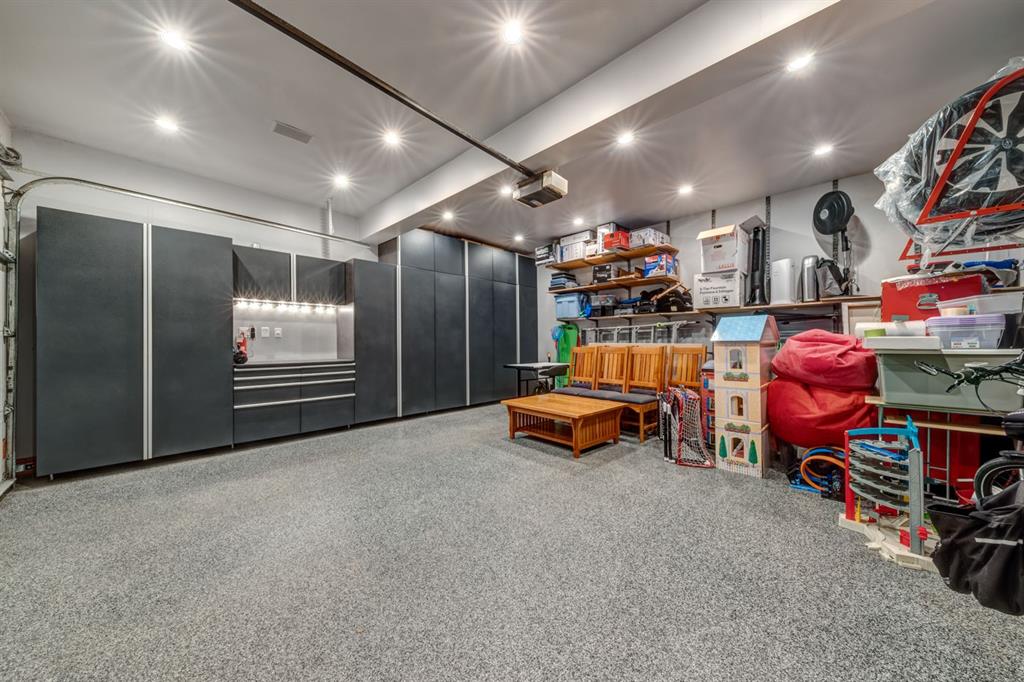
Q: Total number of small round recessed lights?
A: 13